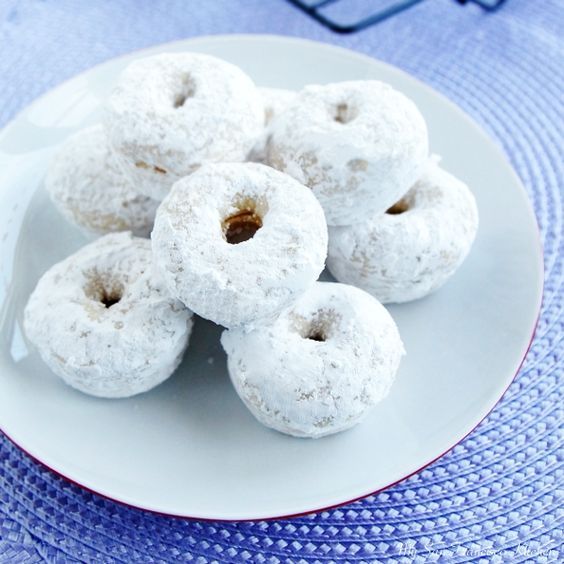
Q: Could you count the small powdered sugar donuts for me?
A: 8